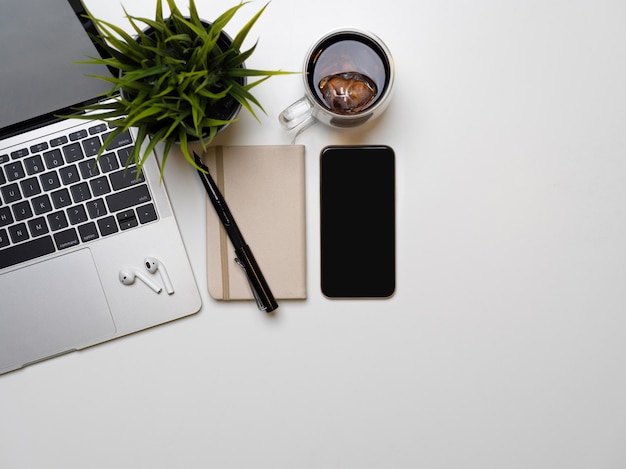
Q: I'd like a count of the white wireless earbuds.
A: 2